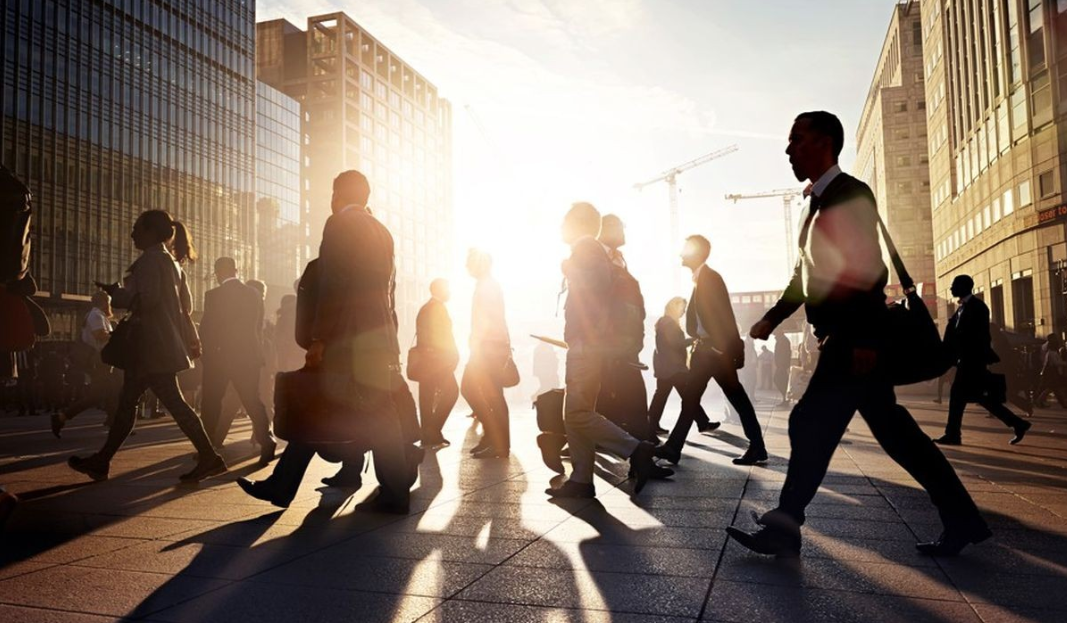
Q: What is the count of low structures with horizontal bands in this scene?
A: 1